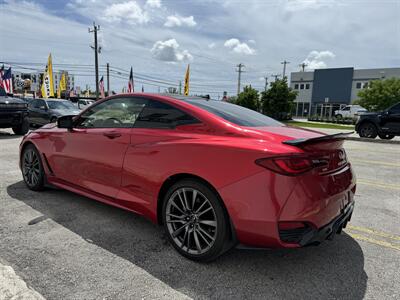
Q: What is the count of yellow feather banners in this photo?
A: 3